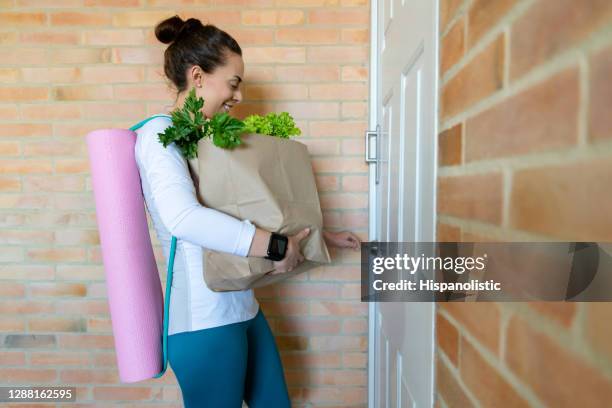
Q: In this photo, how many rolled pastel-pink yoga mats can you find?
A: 1